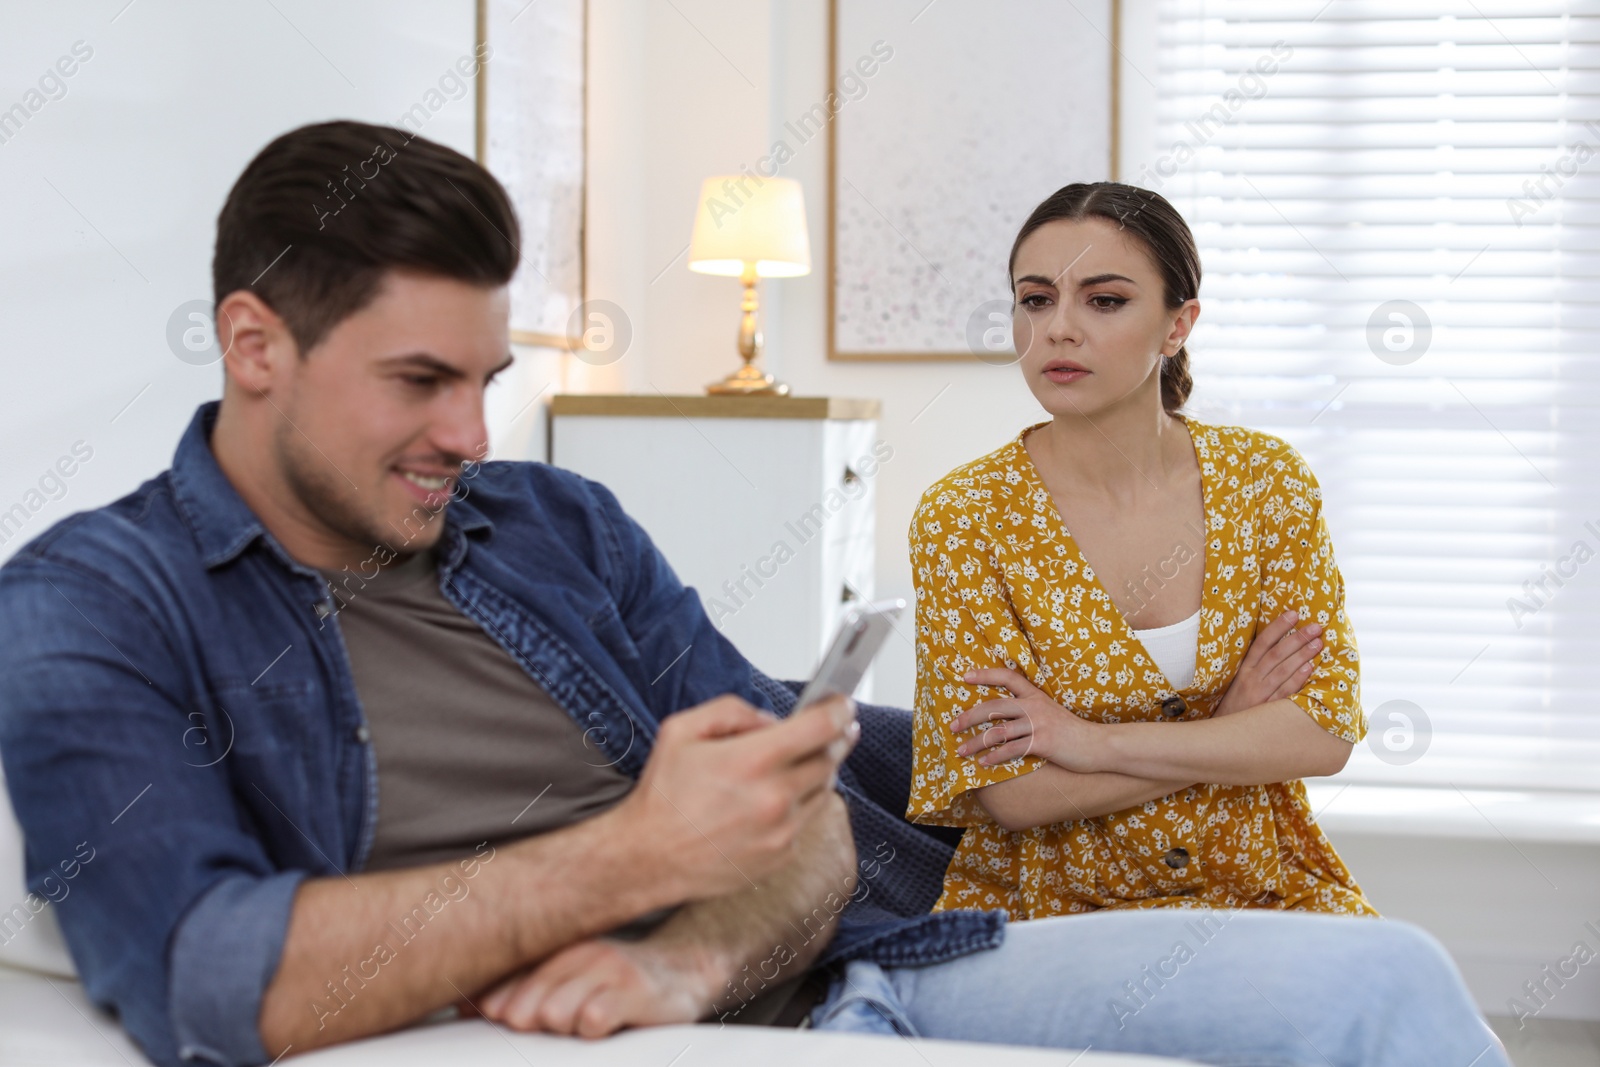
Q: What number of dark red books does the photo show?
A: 0